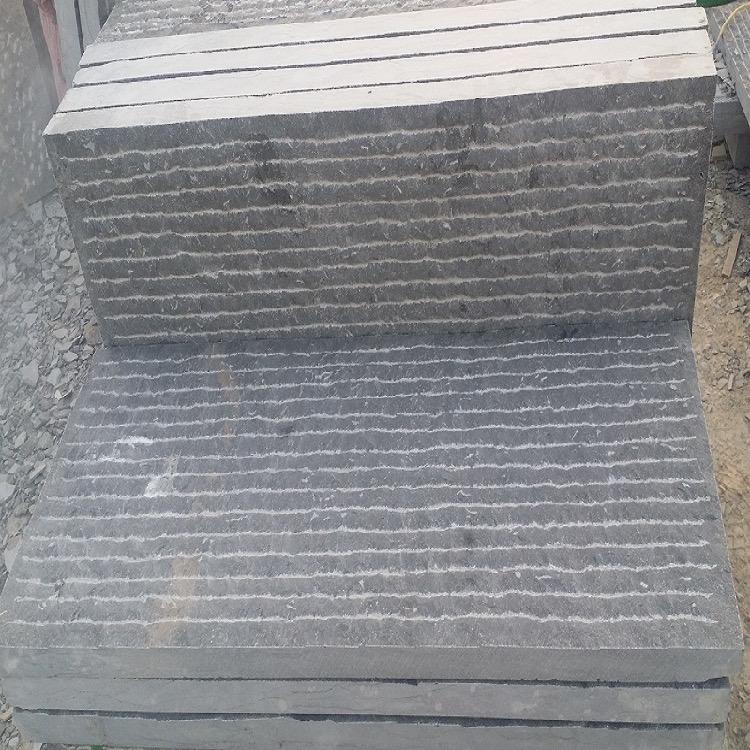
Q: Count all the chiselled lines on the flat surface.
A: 15